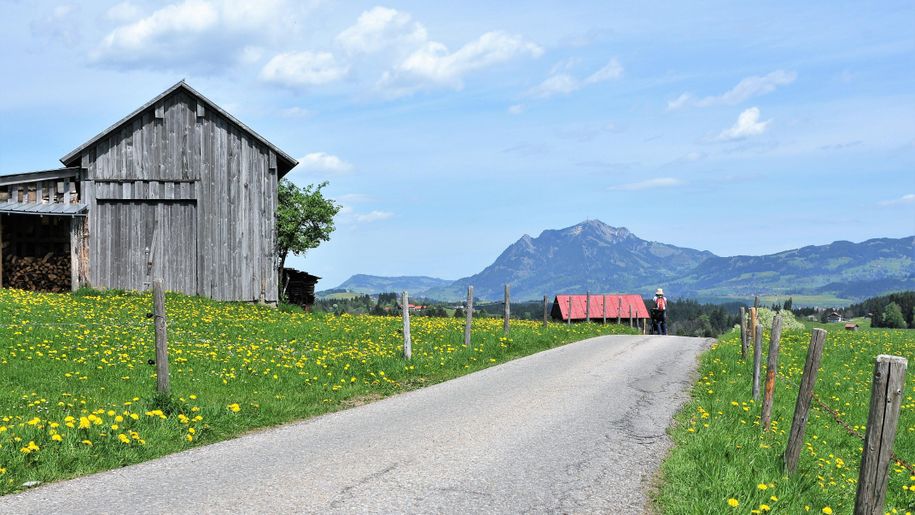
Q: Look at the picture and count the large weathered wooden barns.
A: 1